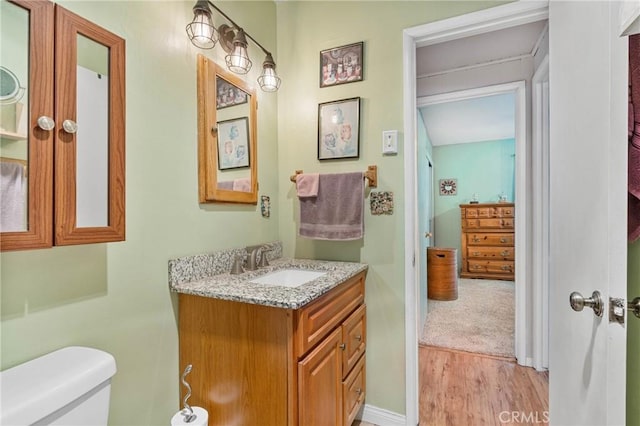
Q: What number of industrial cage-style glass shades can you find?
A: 3